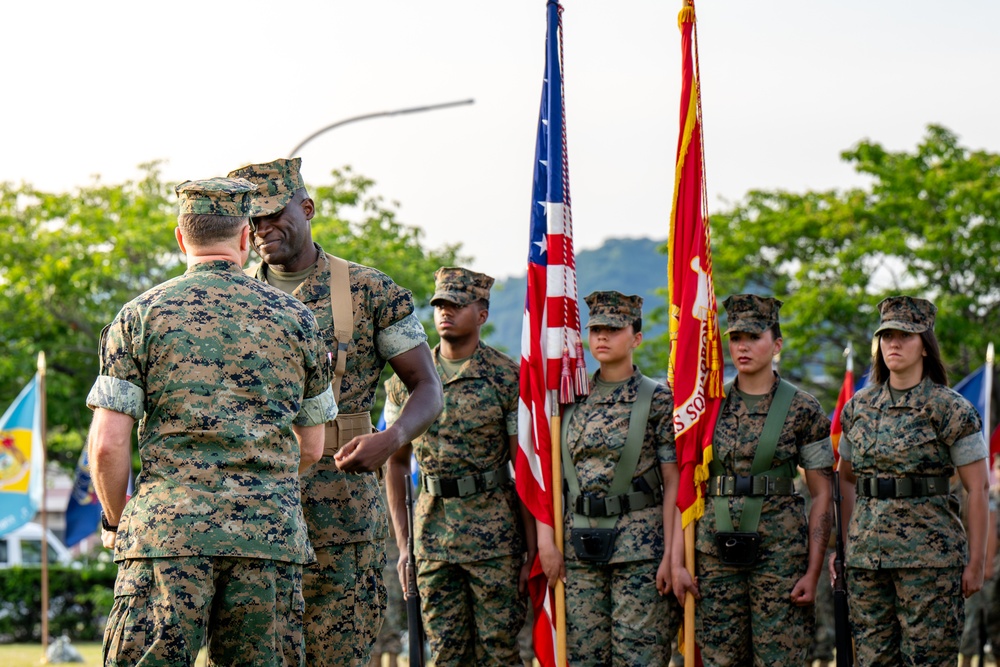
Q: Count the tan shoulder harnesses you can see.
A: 1